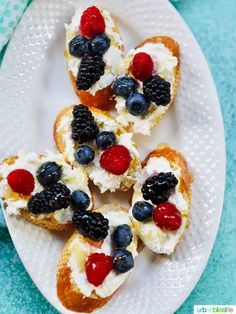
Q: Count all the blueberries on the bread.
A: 11